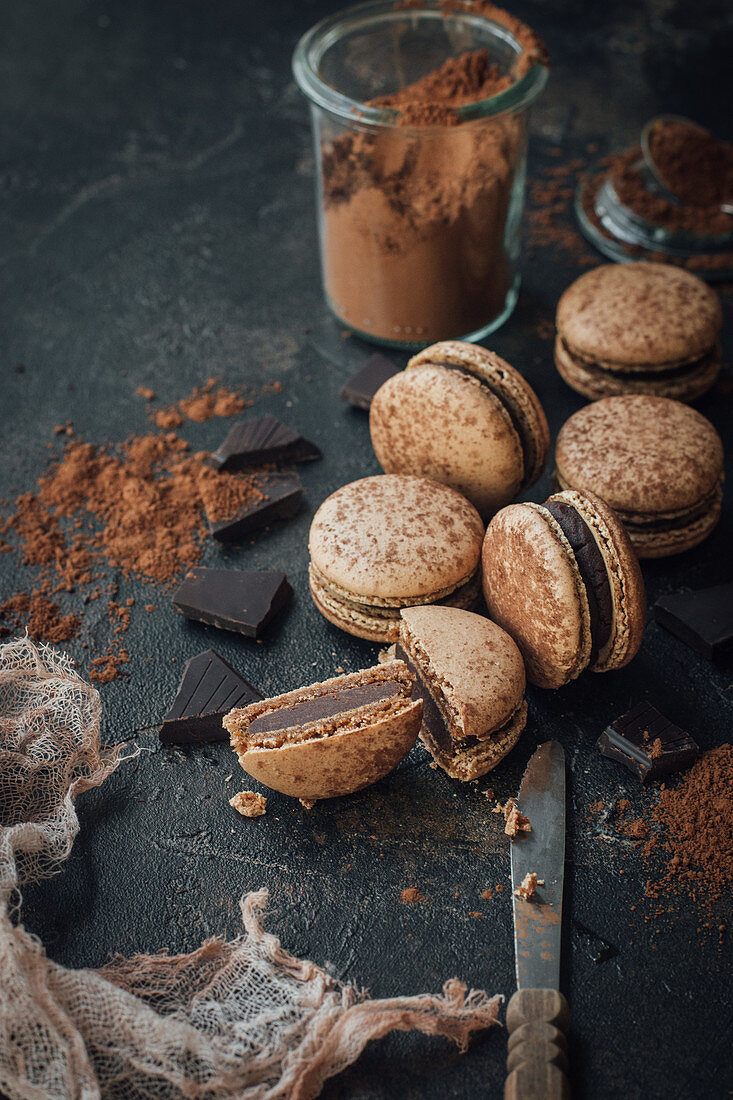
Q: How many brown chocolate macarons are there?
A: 6